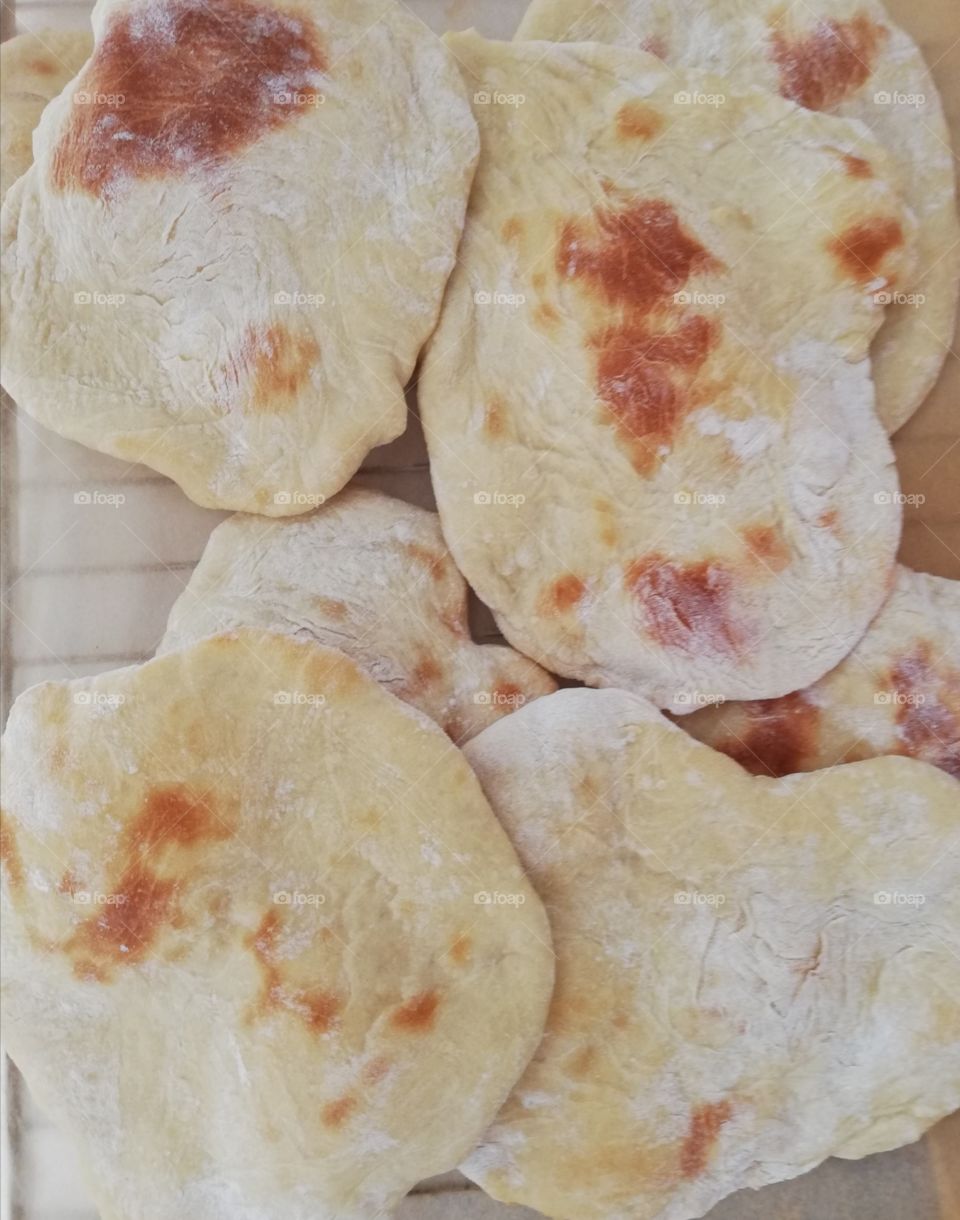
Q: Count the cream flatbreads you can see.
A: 8